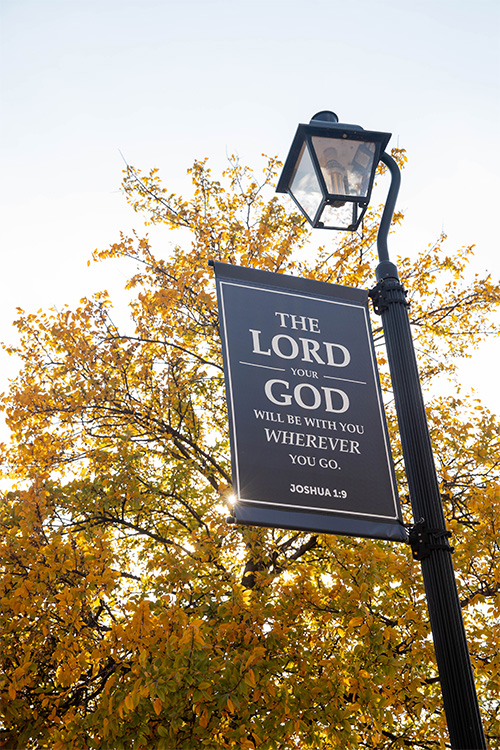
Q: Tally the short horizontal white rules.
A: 2